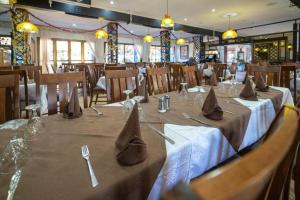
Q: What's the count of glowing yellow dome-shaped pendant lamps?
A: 6